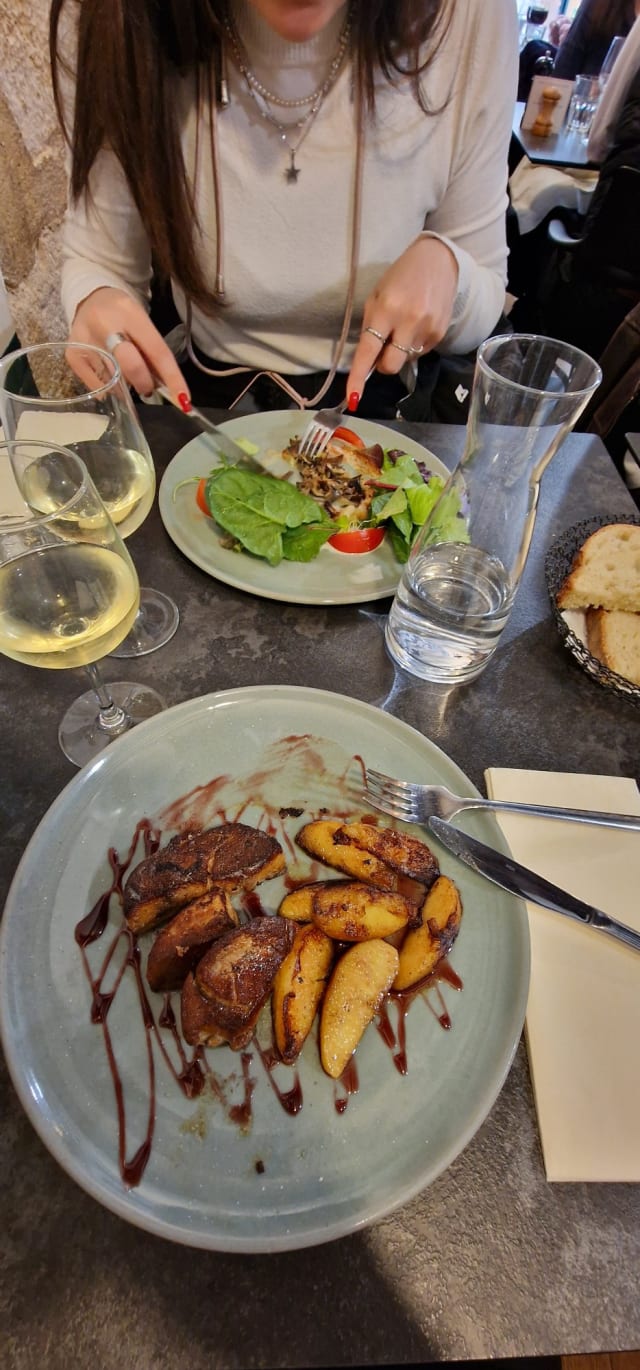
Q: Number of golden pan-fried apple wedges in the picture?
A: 7